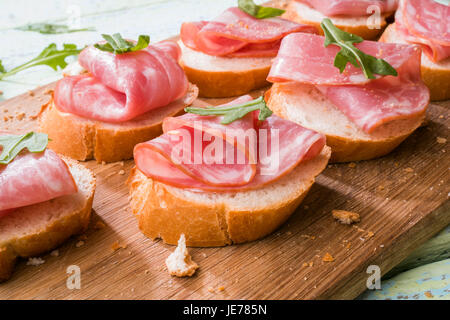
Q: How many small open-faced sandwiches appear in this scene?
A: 7